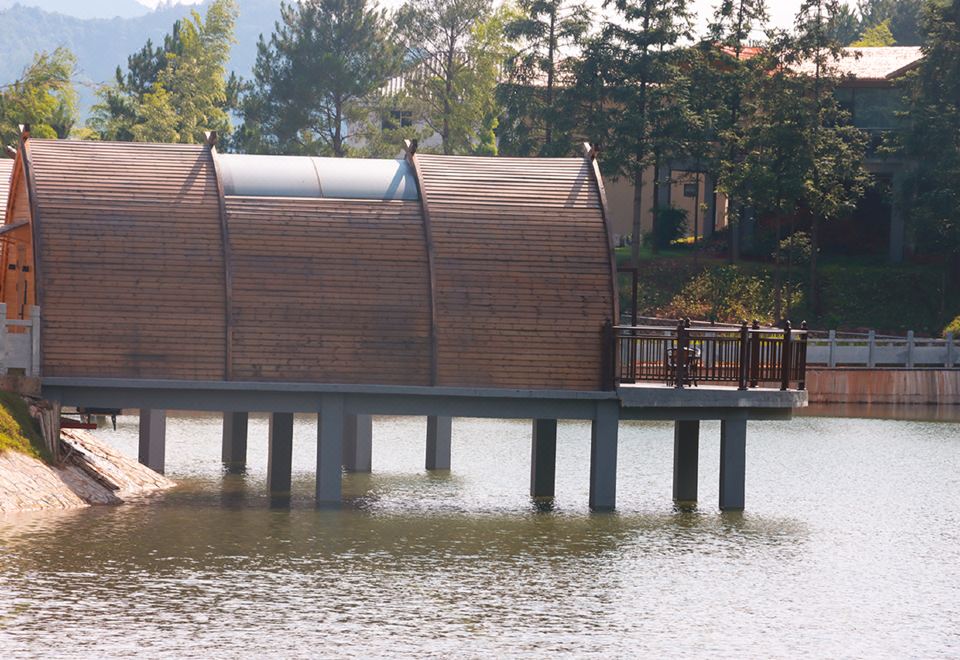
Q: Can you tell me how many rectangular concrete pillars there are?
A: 10